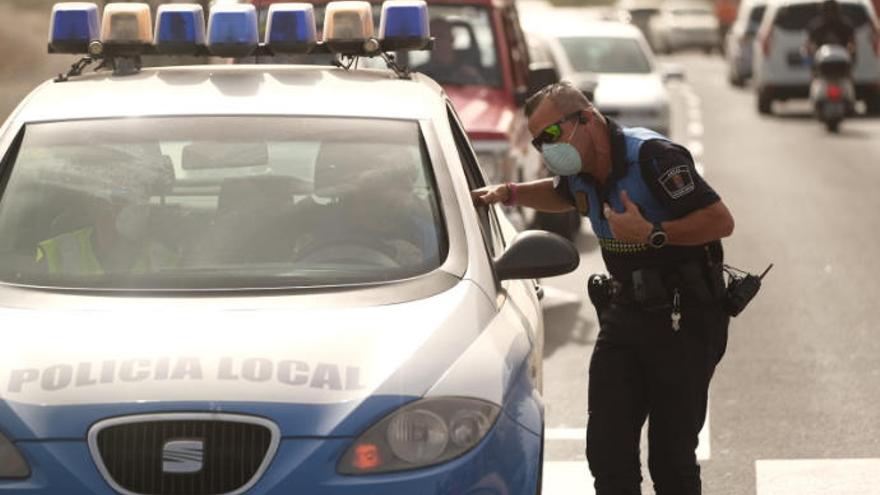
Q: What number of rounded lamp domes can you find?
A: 7